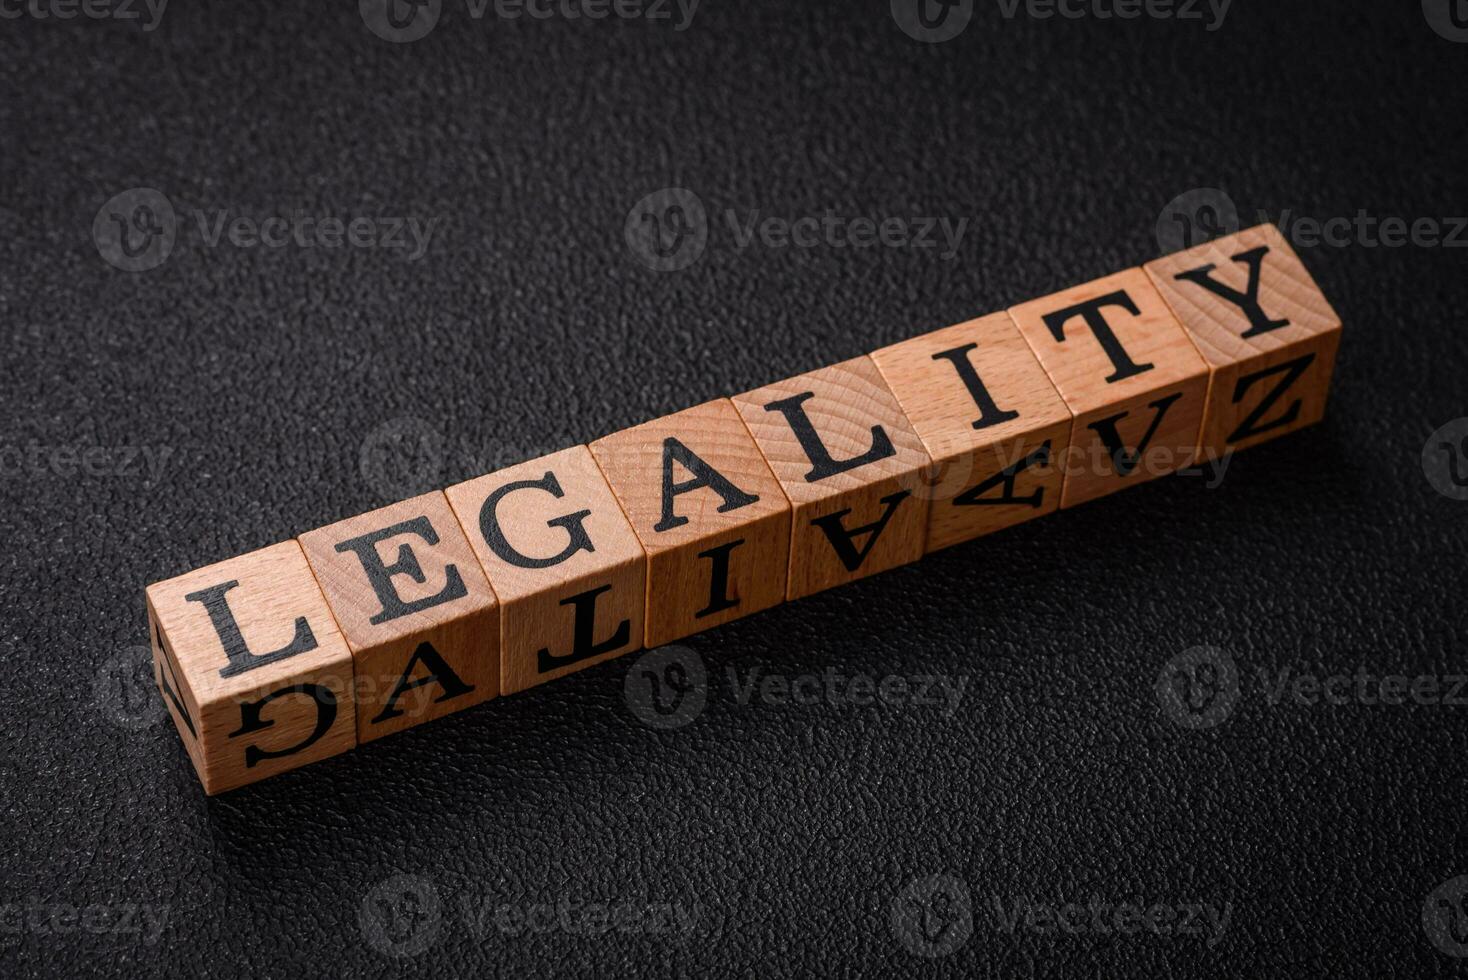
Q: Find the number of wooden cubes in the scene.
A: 8